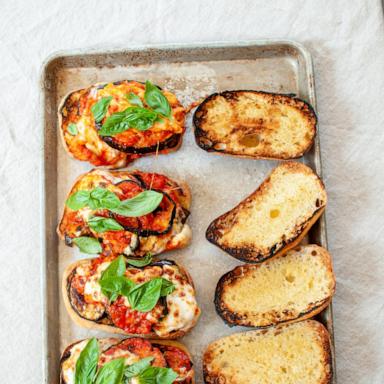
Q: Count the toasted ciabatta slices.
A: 4